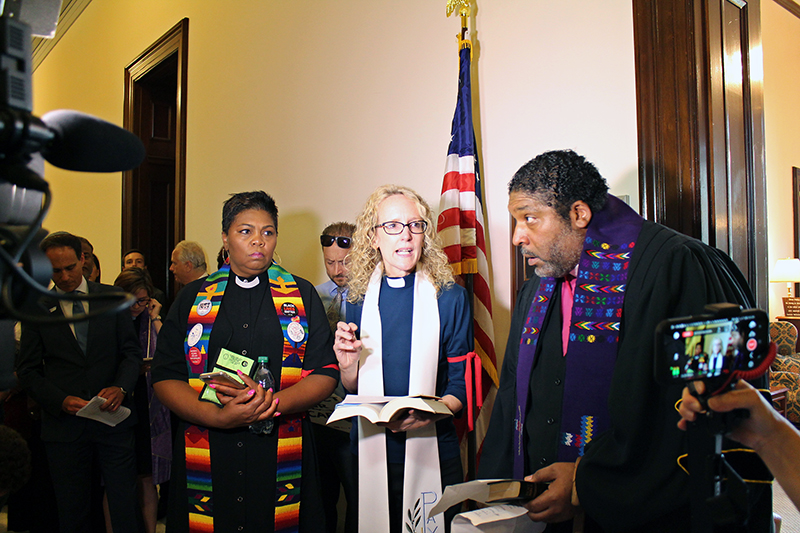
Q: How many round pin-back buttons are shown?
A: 5